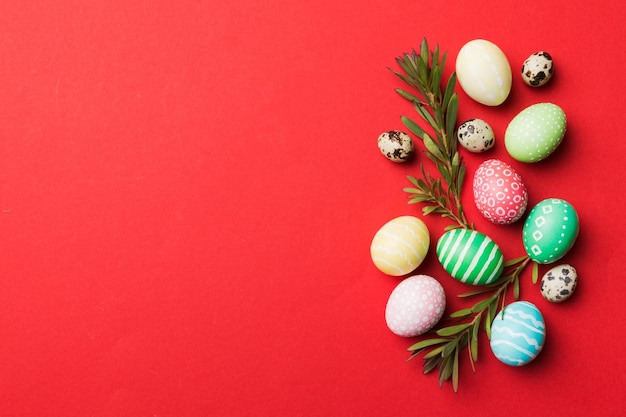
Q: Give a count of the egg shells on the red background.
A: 12